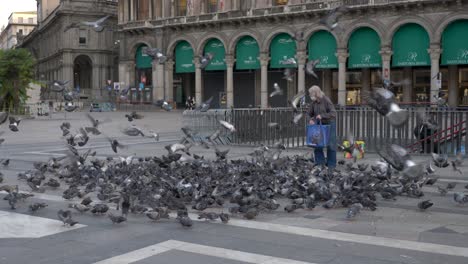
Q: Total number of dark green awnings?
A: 9